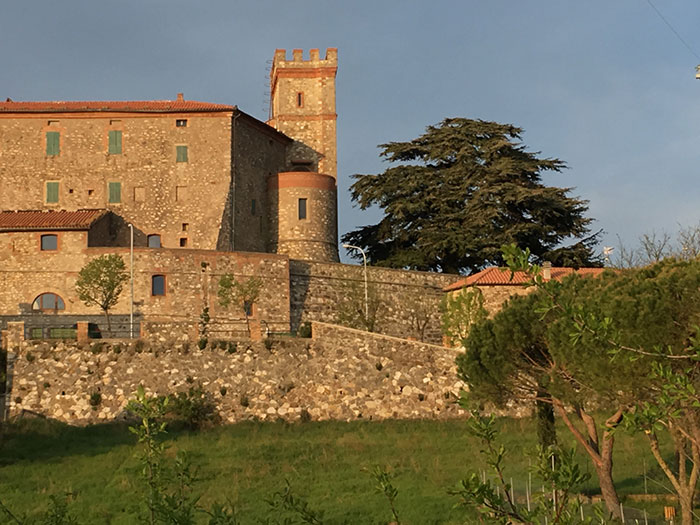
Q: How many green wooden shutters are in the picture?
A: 5